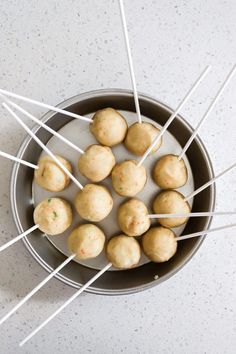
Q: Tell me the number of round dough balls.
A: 13